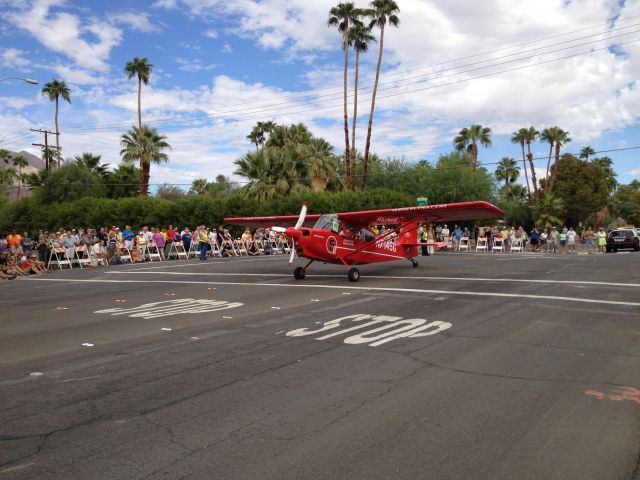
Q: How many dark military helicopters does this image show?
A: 0